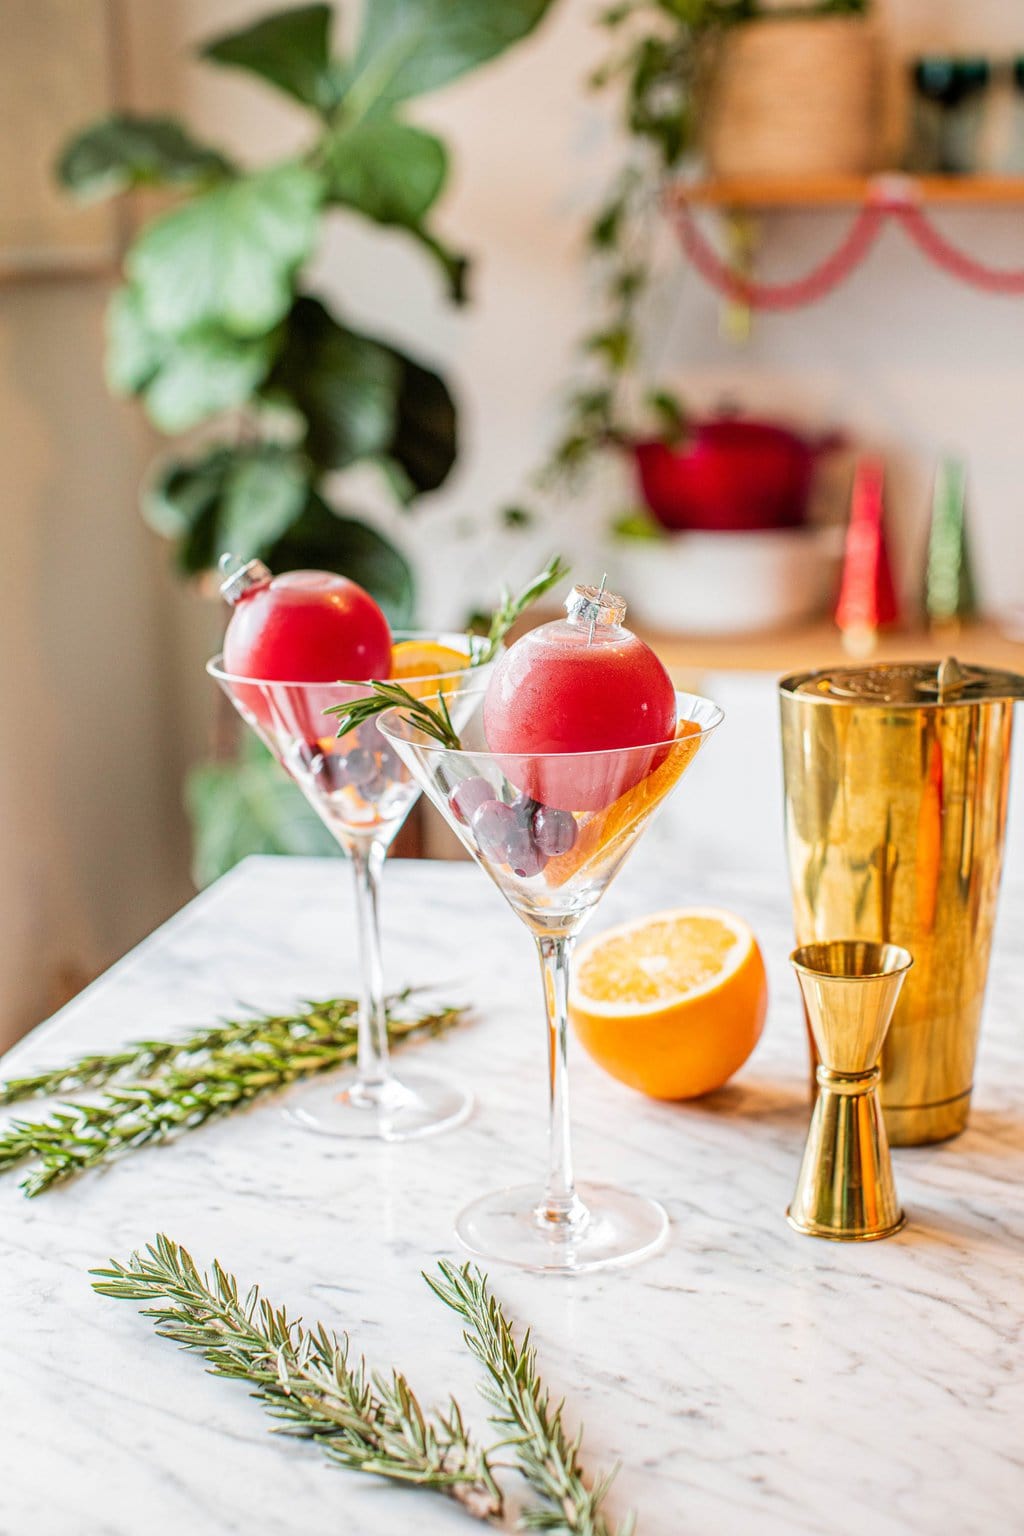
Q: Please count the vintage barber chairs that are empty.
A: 0